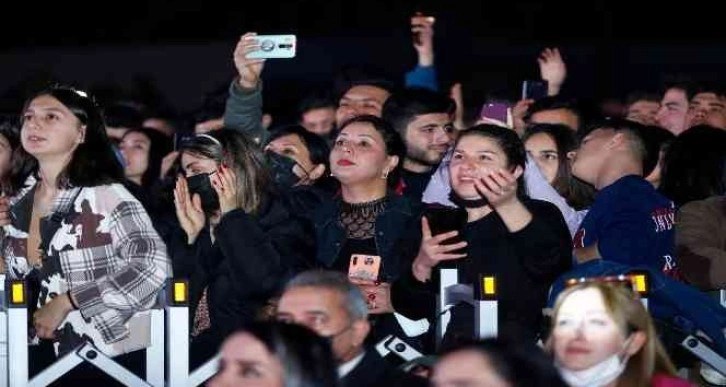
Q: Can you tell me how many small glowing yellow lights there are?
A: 4